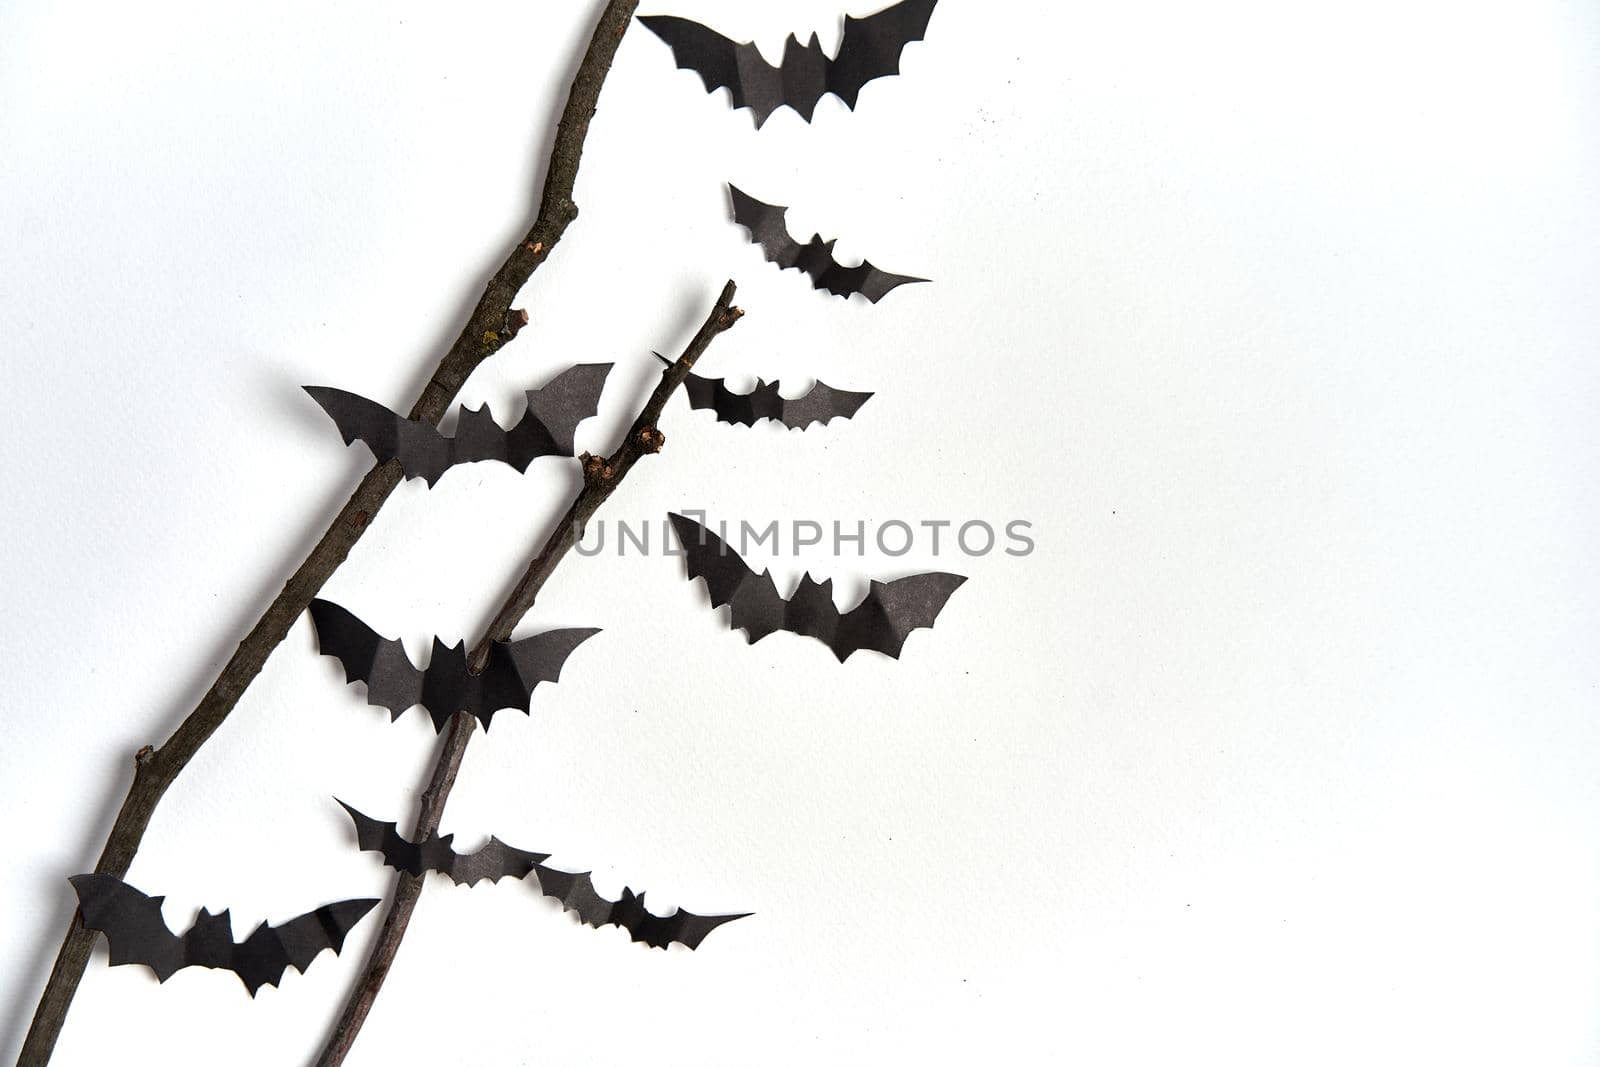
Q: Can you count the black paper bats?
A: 9